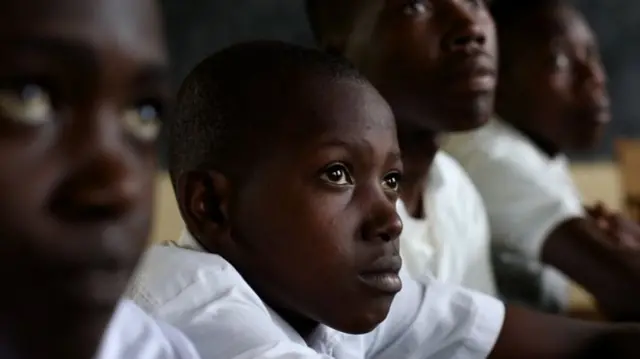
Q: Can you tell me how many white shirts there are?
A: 4